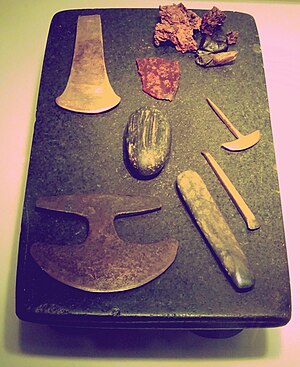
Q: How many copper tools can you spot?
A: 4